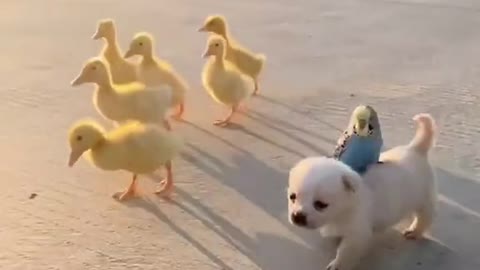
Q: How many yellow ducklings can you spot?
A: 6